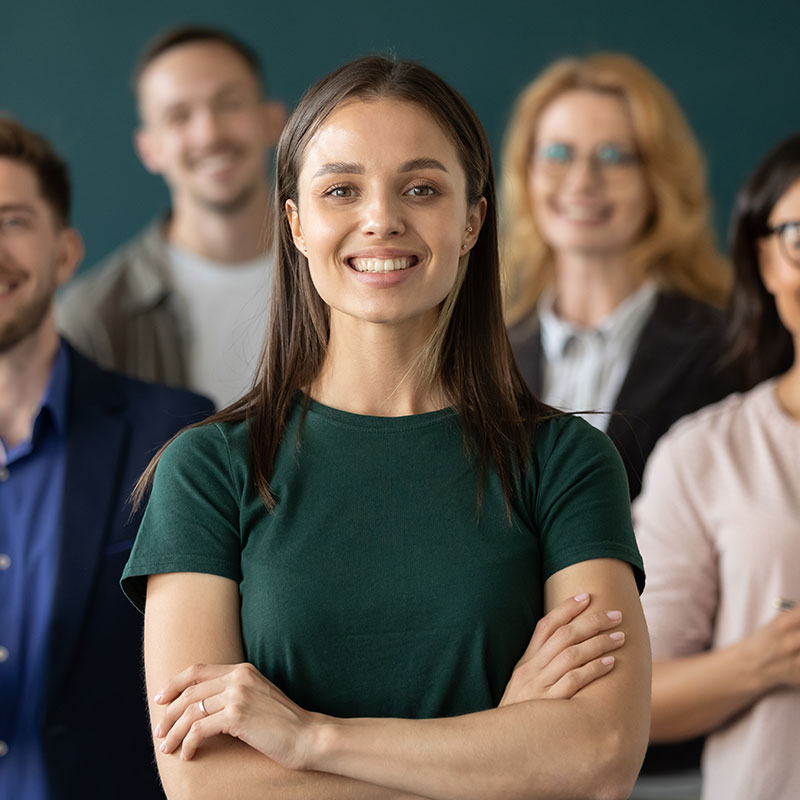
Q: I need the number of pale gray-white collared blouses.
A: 1